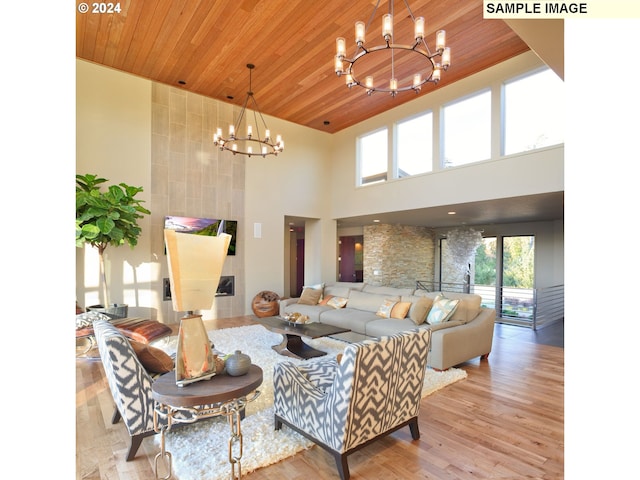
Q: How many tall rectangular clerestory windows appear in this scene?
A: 4